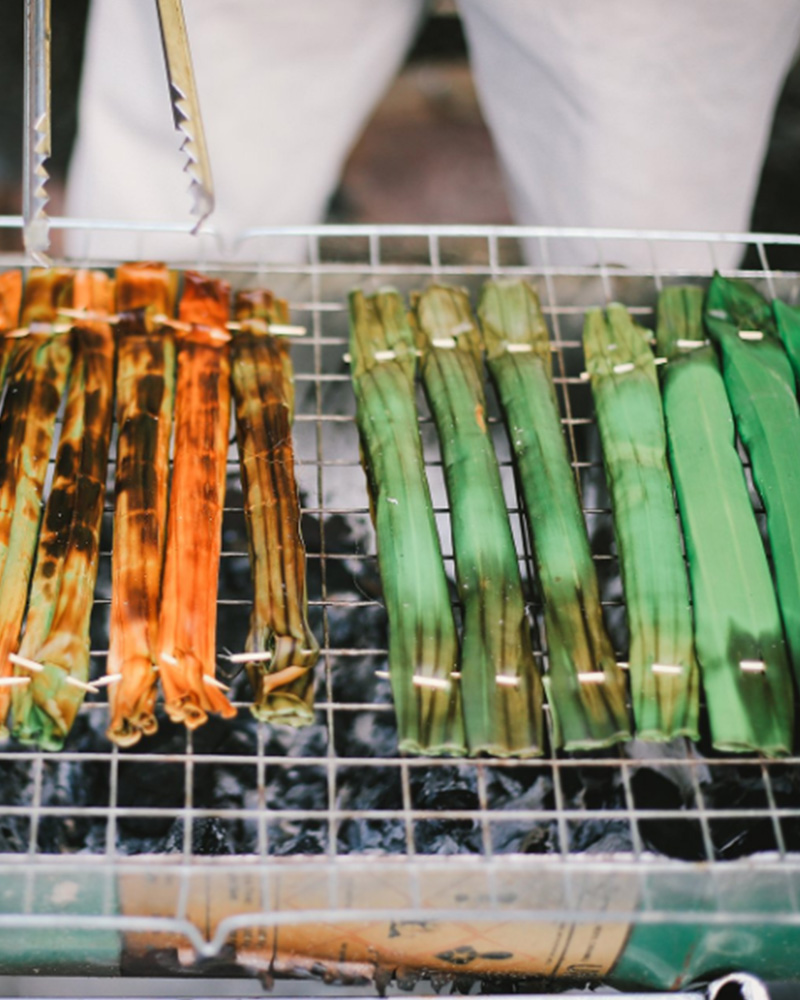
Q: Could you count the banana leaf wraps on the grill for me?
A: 13